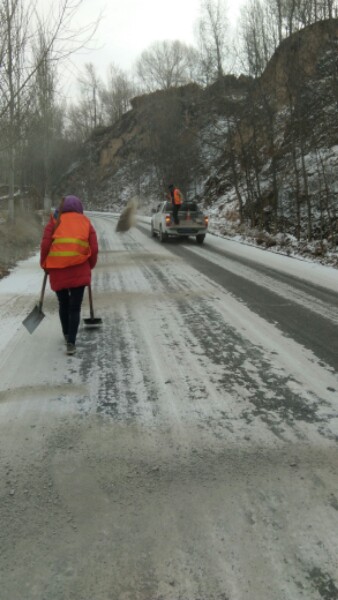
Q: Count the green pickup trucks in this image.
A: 0